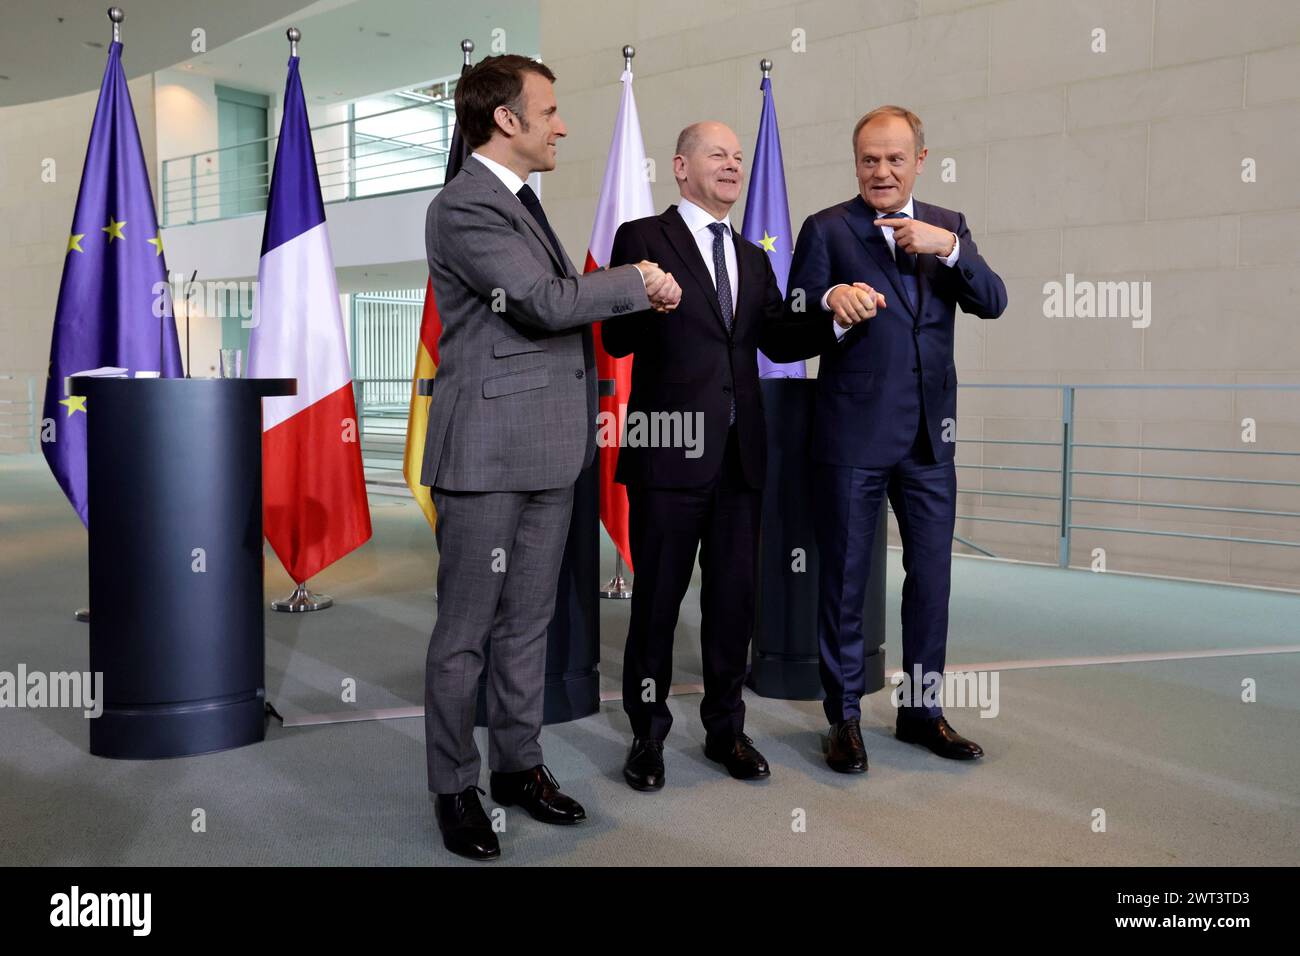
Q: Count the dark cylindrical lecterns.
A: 3